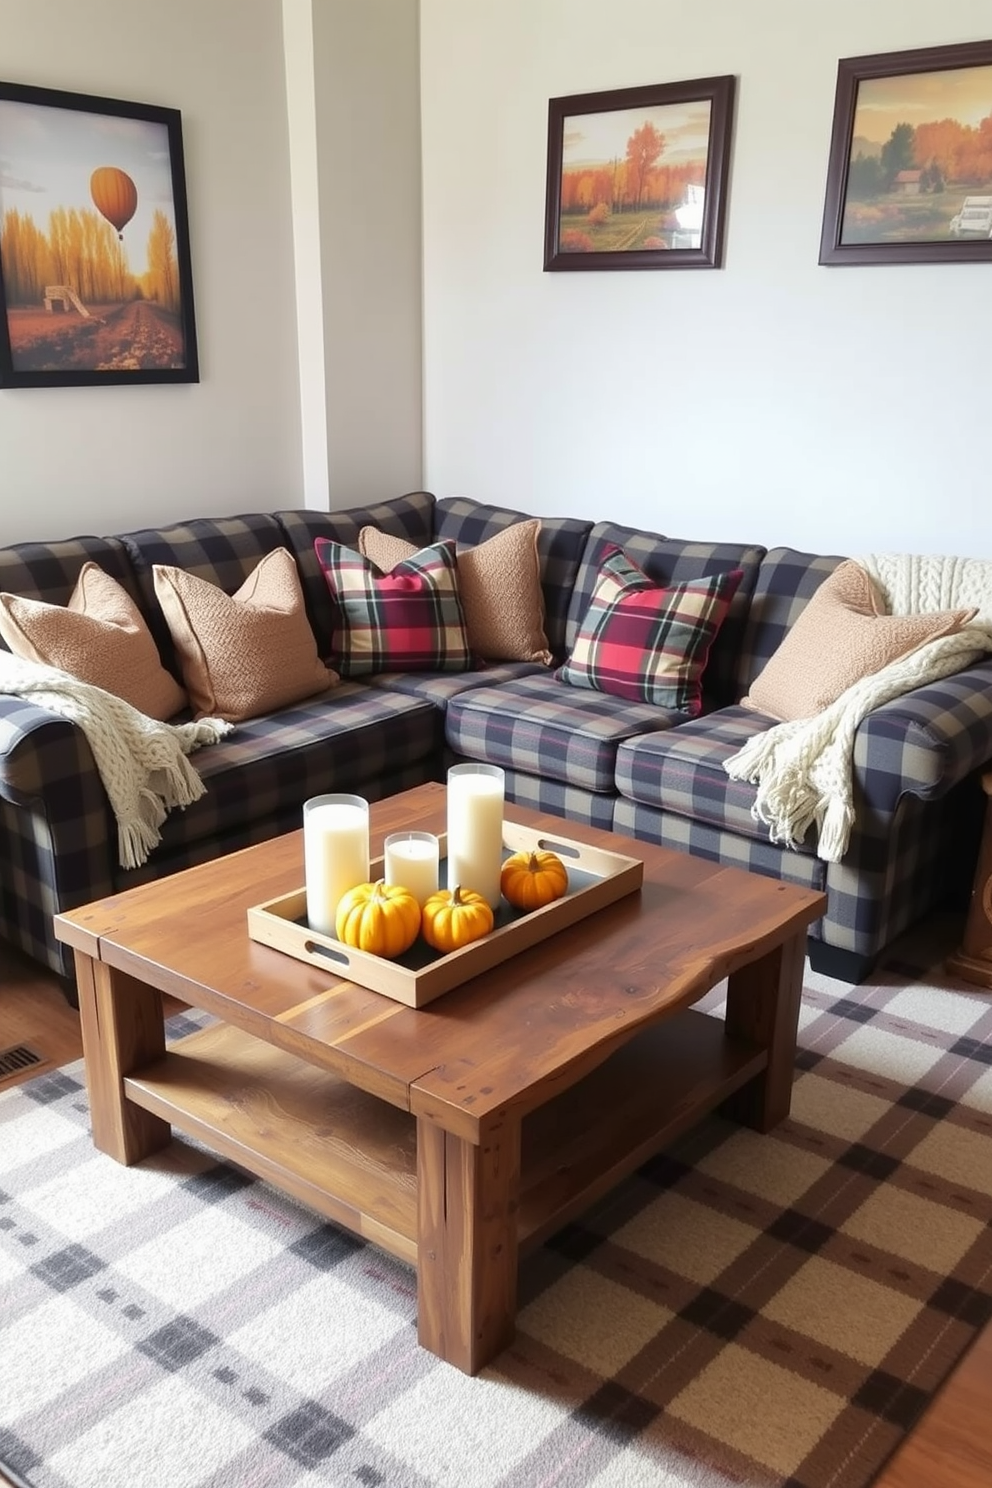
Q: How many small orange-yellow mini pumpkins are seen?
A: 3